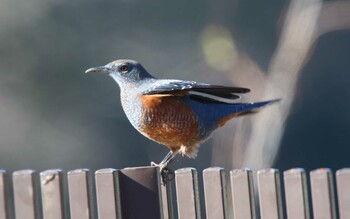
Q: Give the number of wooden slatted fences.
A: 1